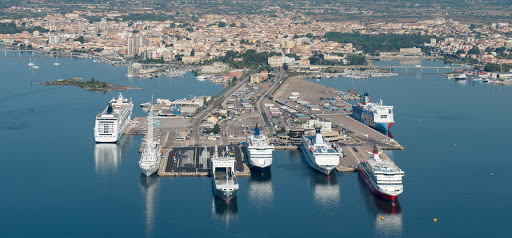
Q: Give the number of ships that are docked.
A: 7